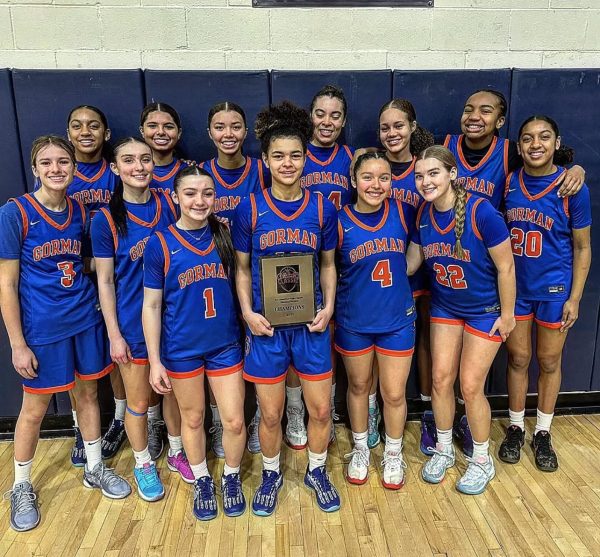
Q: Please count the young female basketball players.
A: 13